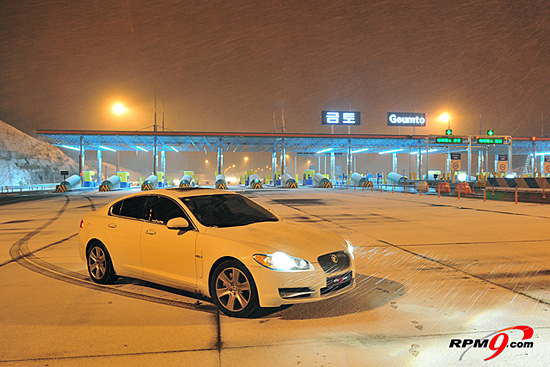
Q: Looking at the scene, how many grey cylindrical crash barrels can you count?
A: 10